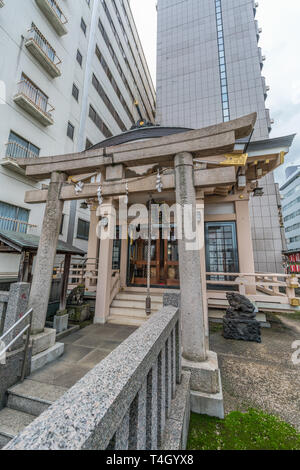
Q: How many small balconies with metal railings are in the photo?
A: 5